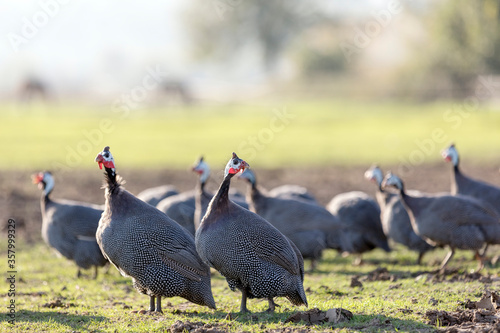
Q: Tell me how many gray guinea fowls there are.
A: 12